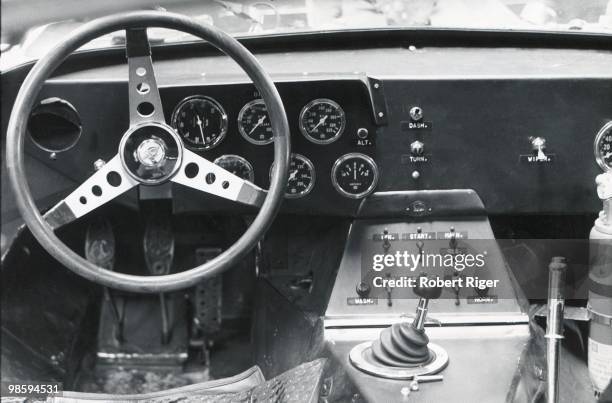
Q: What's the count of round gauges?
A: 7